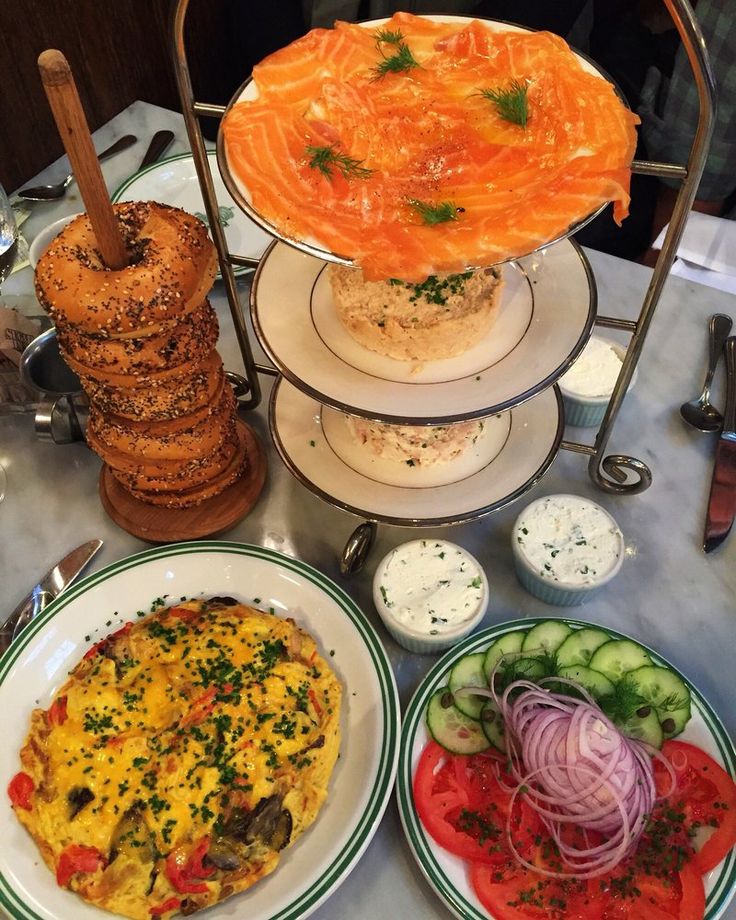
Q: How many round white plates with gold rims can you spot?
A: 3